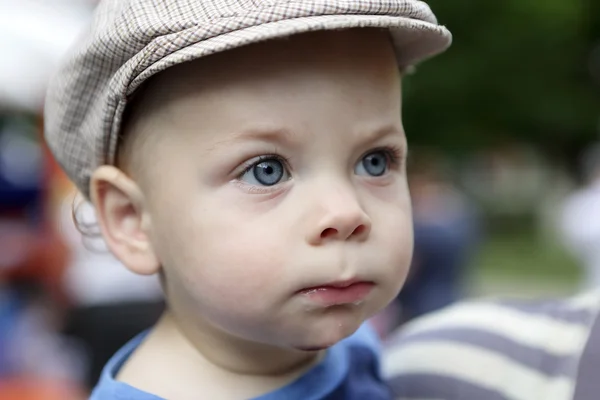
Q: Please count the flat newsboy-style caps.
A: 1